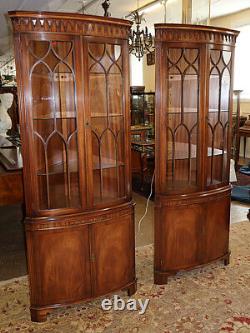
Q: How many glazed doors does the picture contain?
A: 4